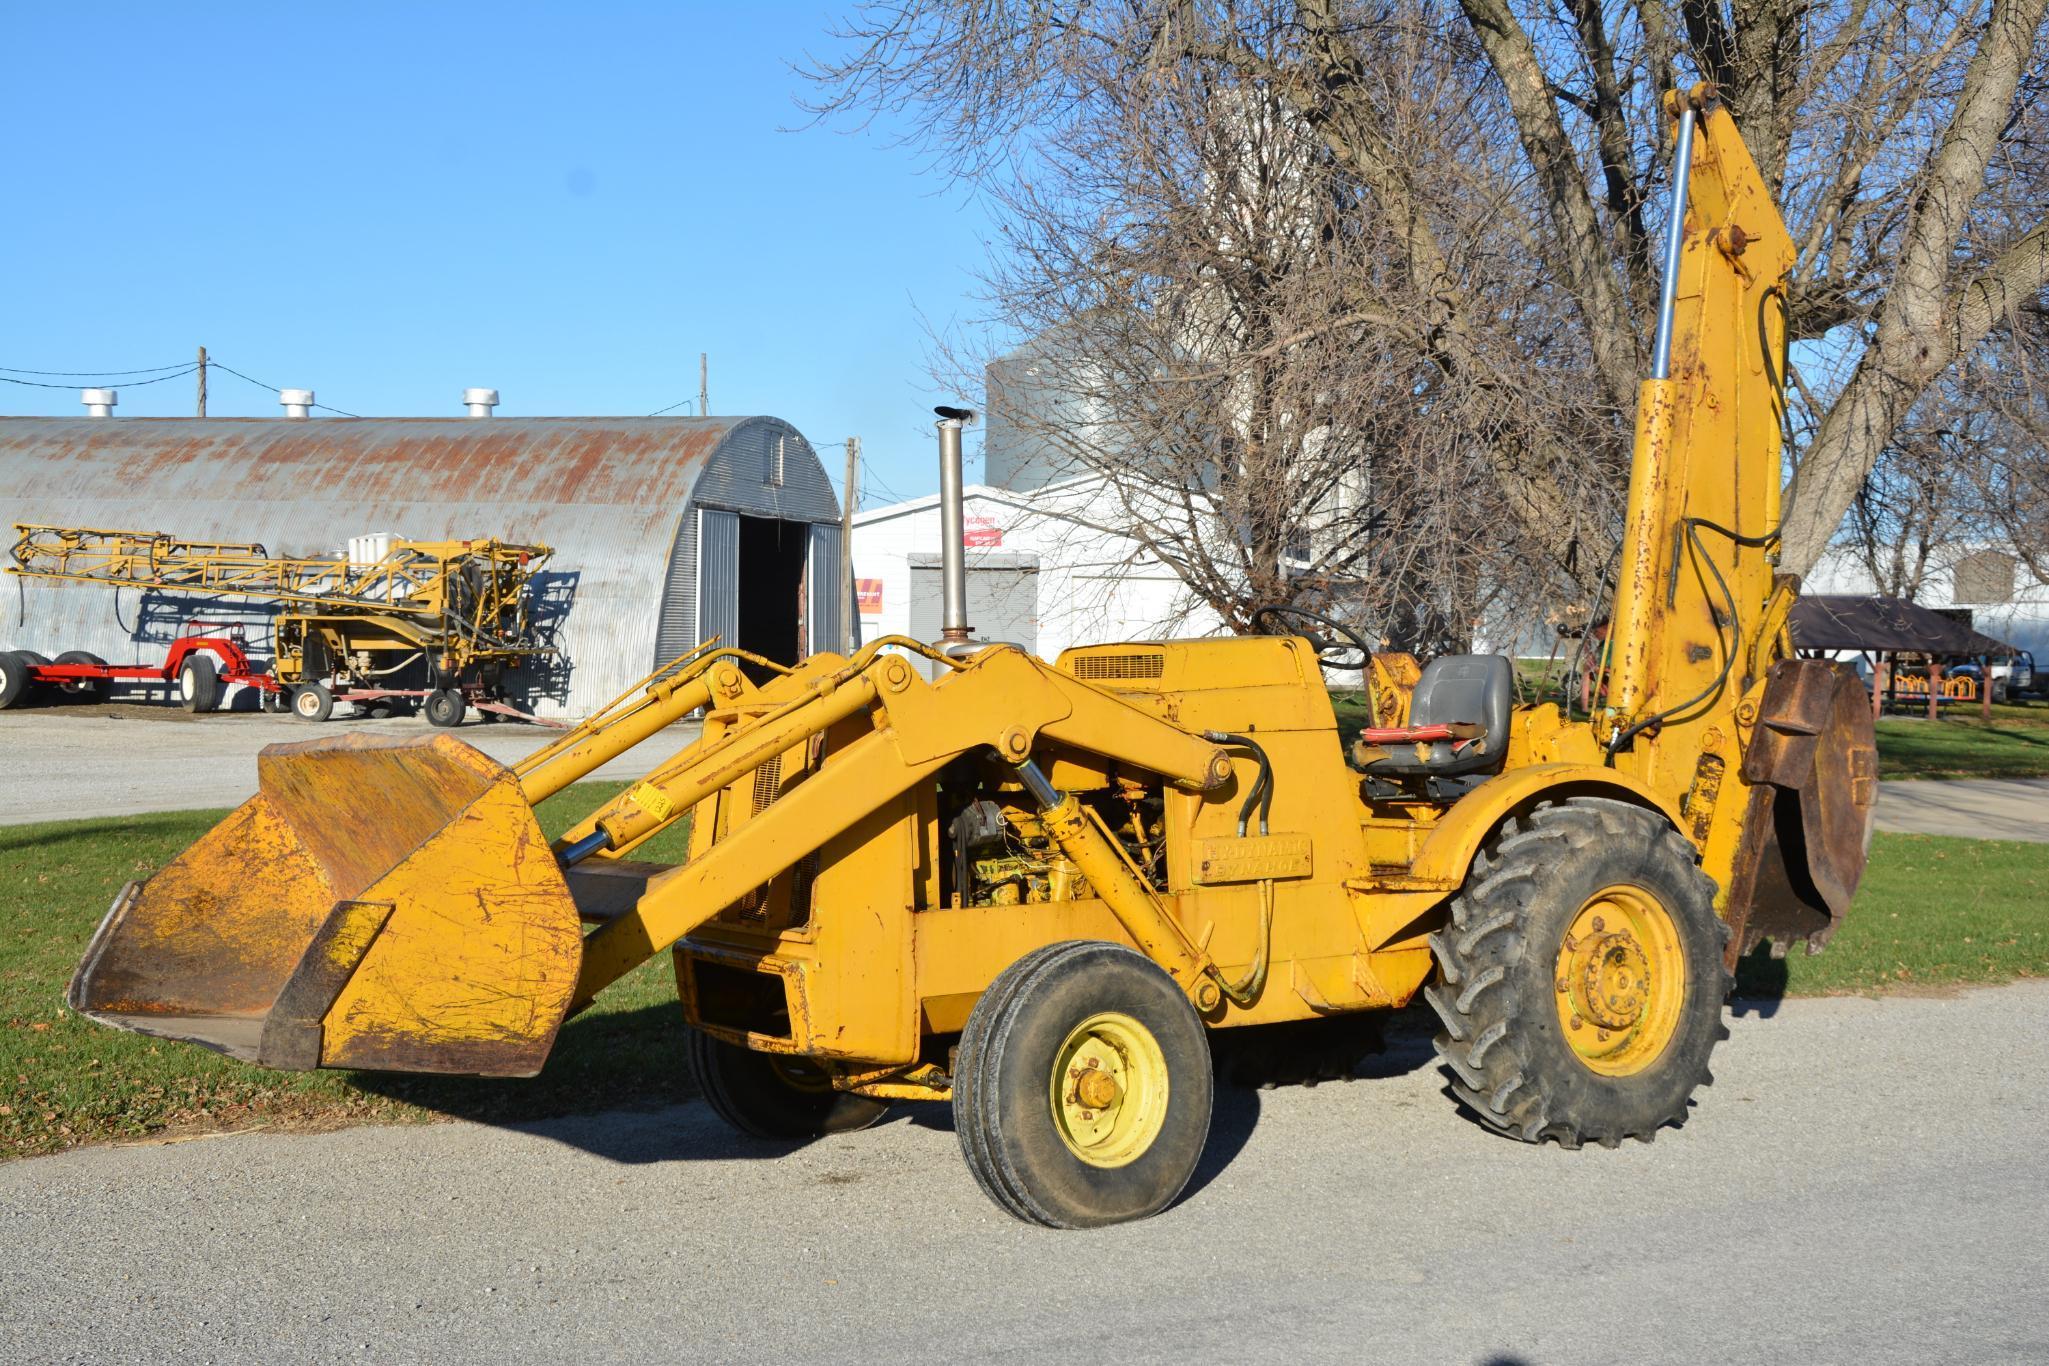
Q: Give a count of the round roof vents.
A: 3